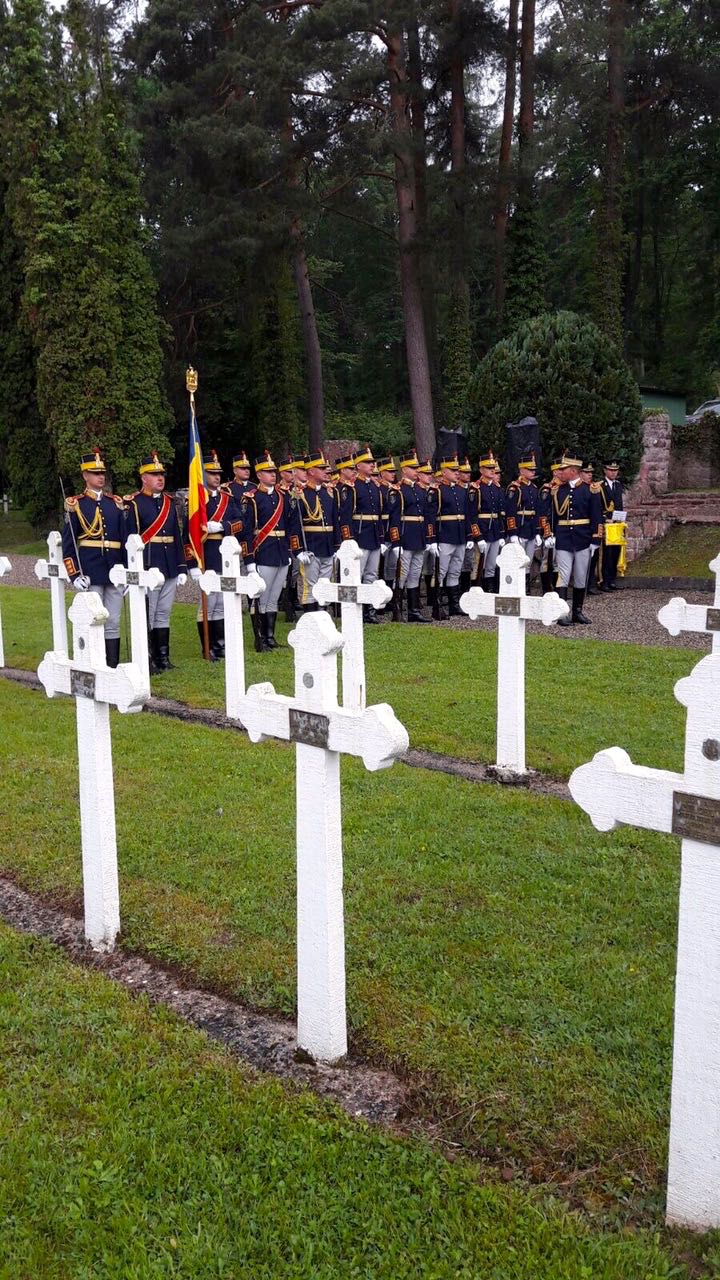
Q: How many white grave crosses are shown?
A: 10